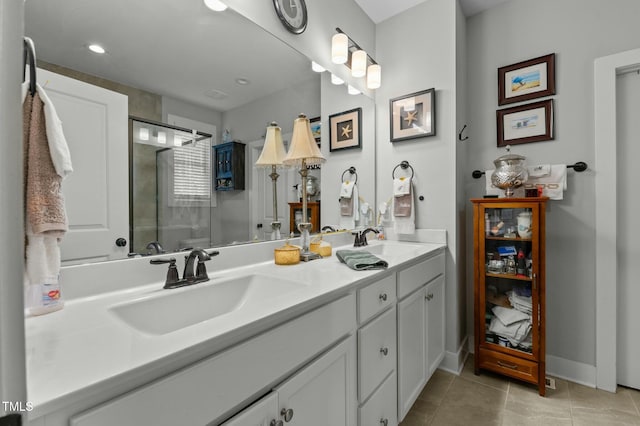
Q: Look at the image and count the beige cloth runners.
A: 0